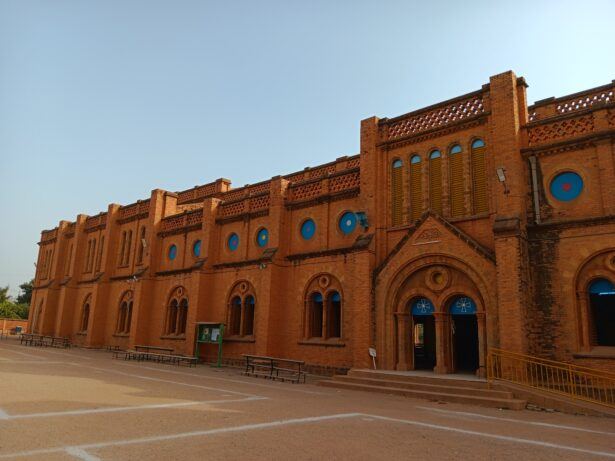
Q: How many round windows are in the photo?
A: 7